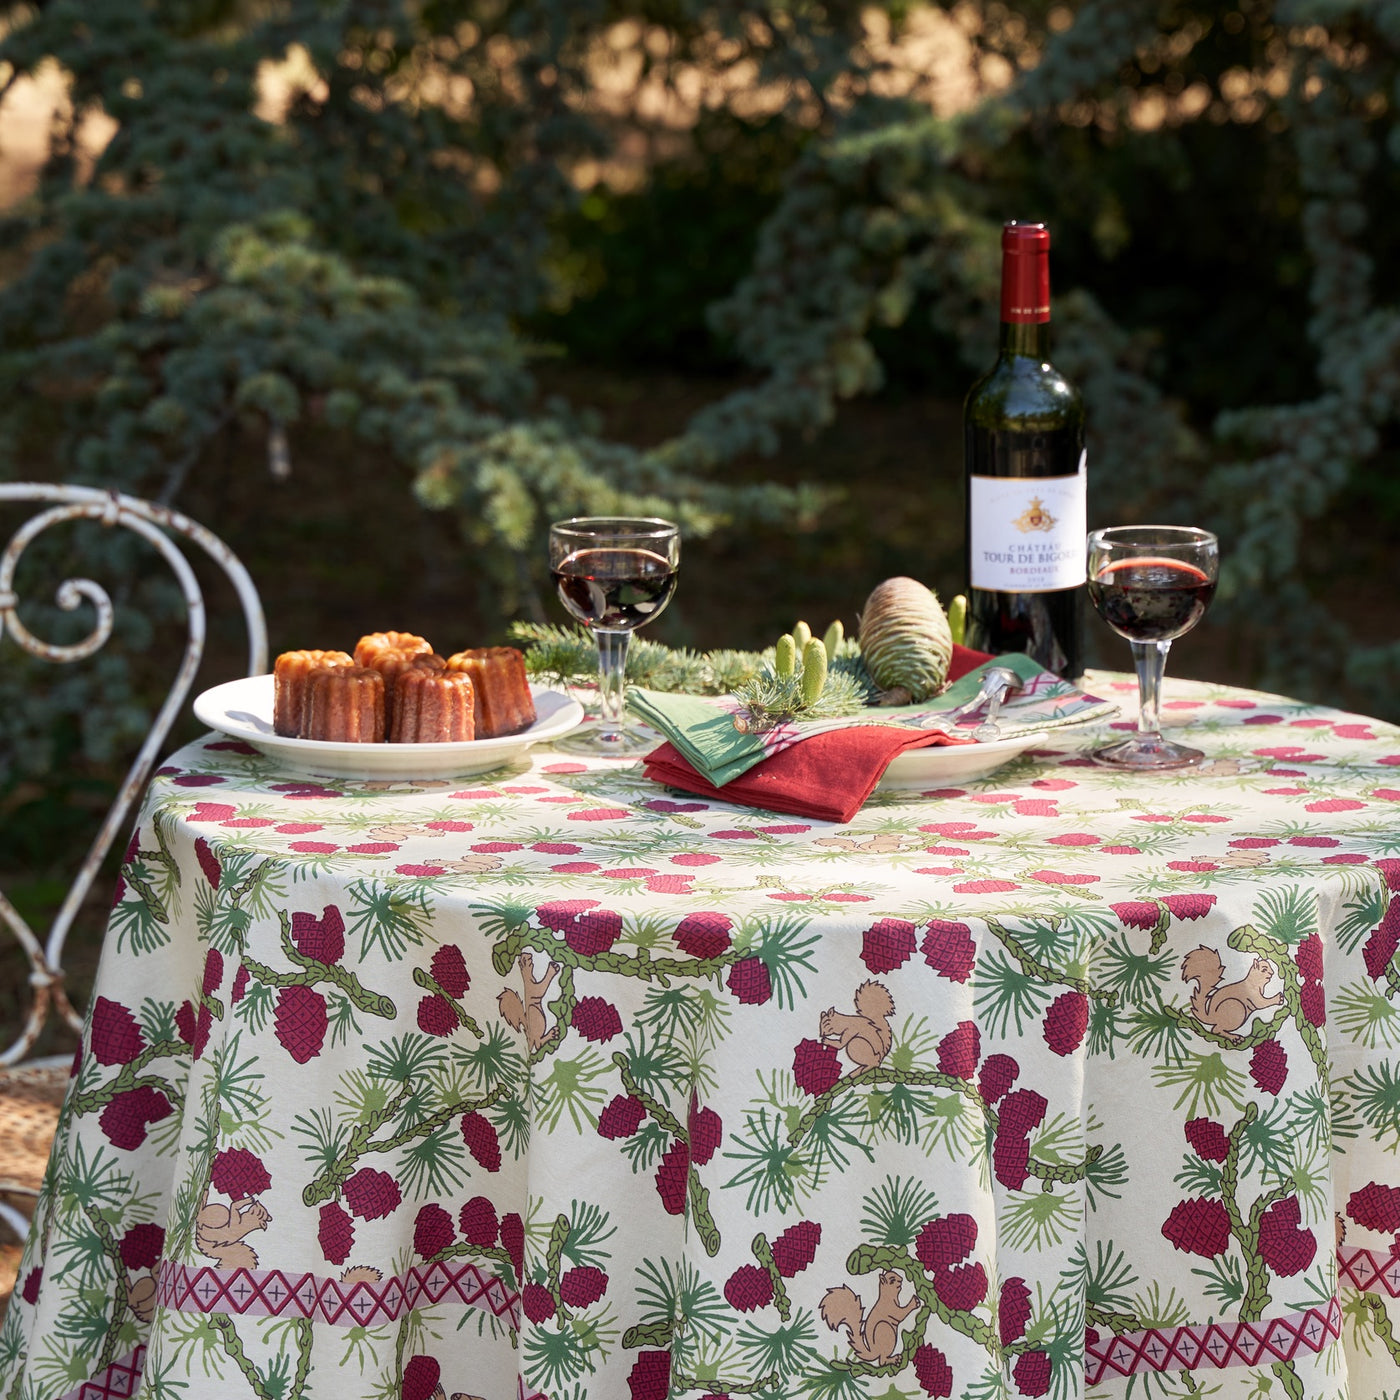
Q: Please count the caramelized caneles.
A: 6